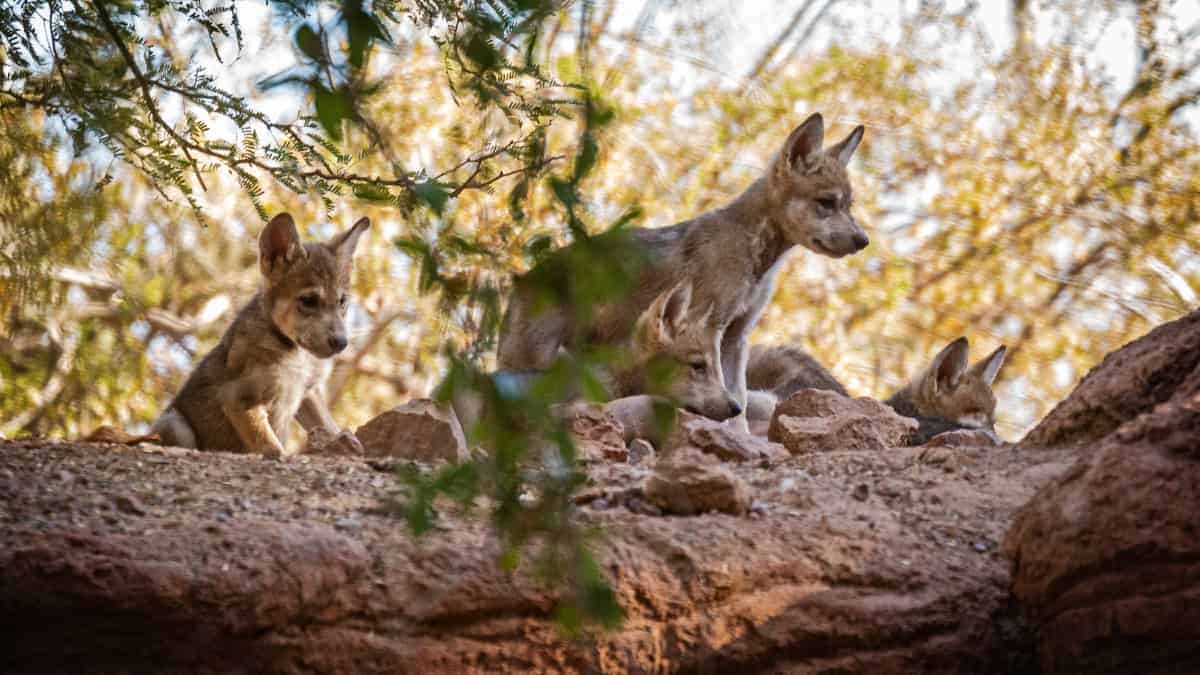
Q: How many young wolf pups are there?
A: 4